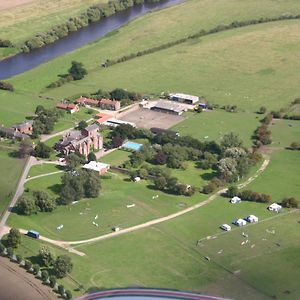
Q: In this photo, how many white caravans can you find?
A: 5